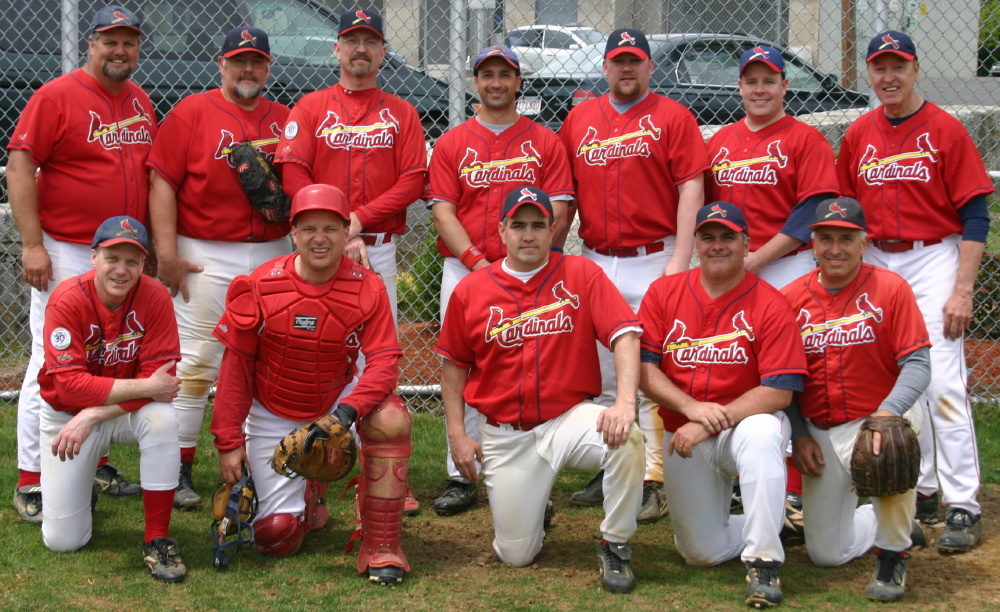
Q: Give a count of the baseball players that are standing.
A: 7